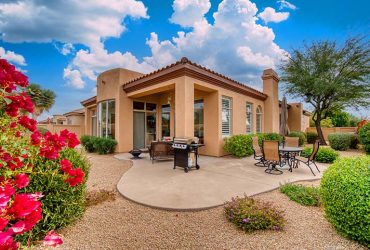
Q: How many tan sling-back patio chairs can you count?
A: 4